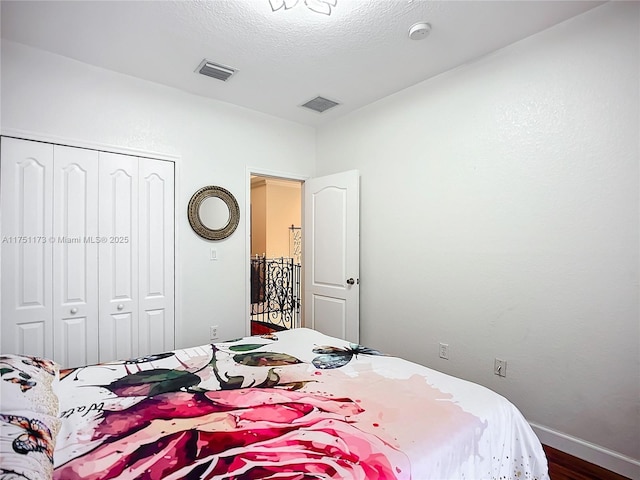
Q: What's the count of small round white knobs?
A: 2